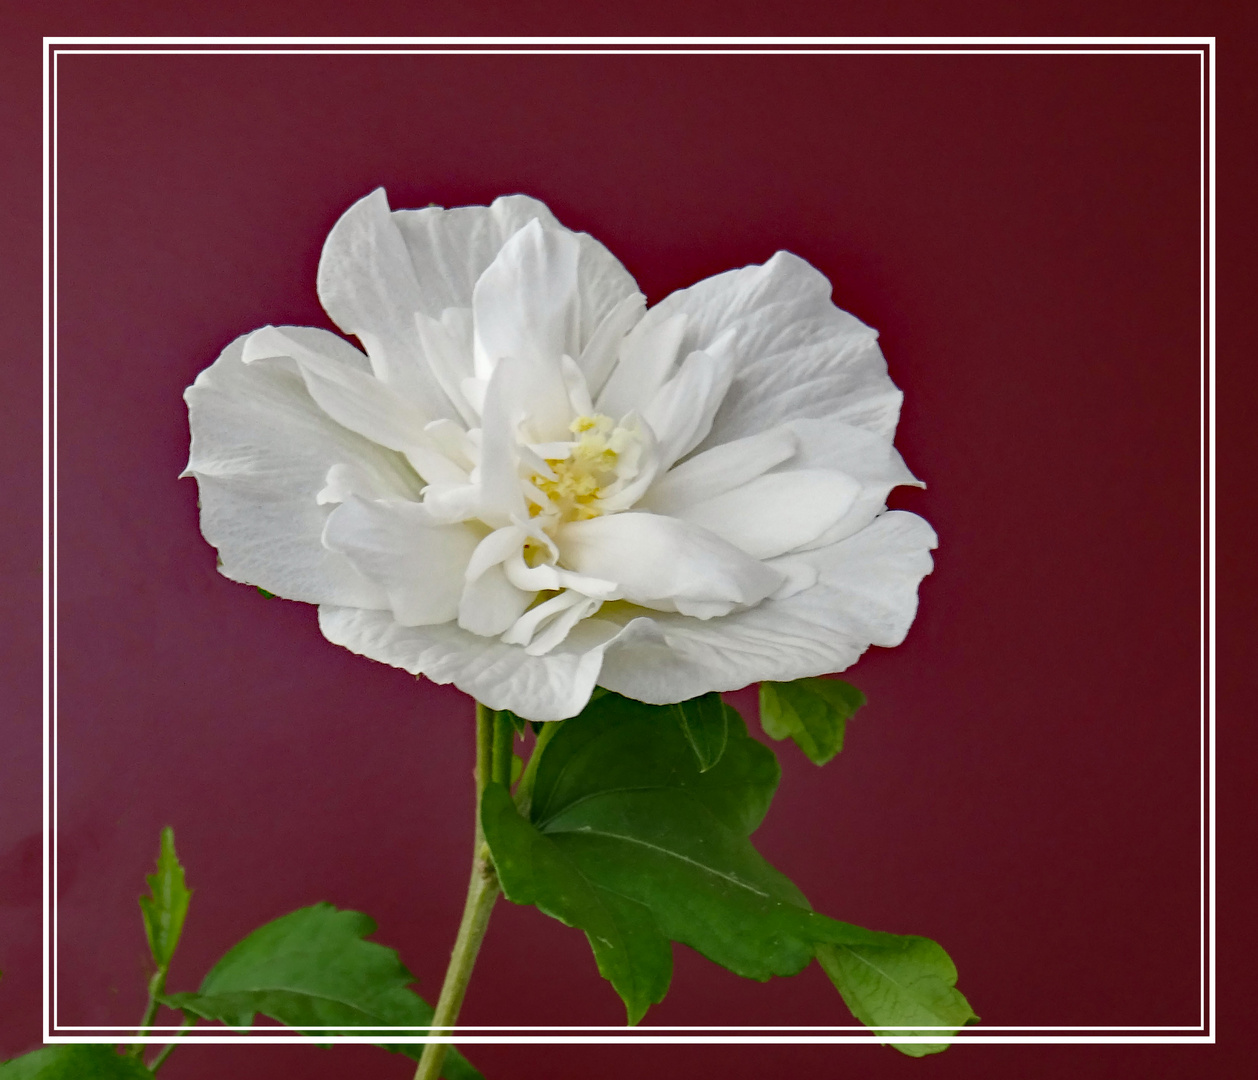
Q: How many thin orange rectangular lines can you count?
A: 0